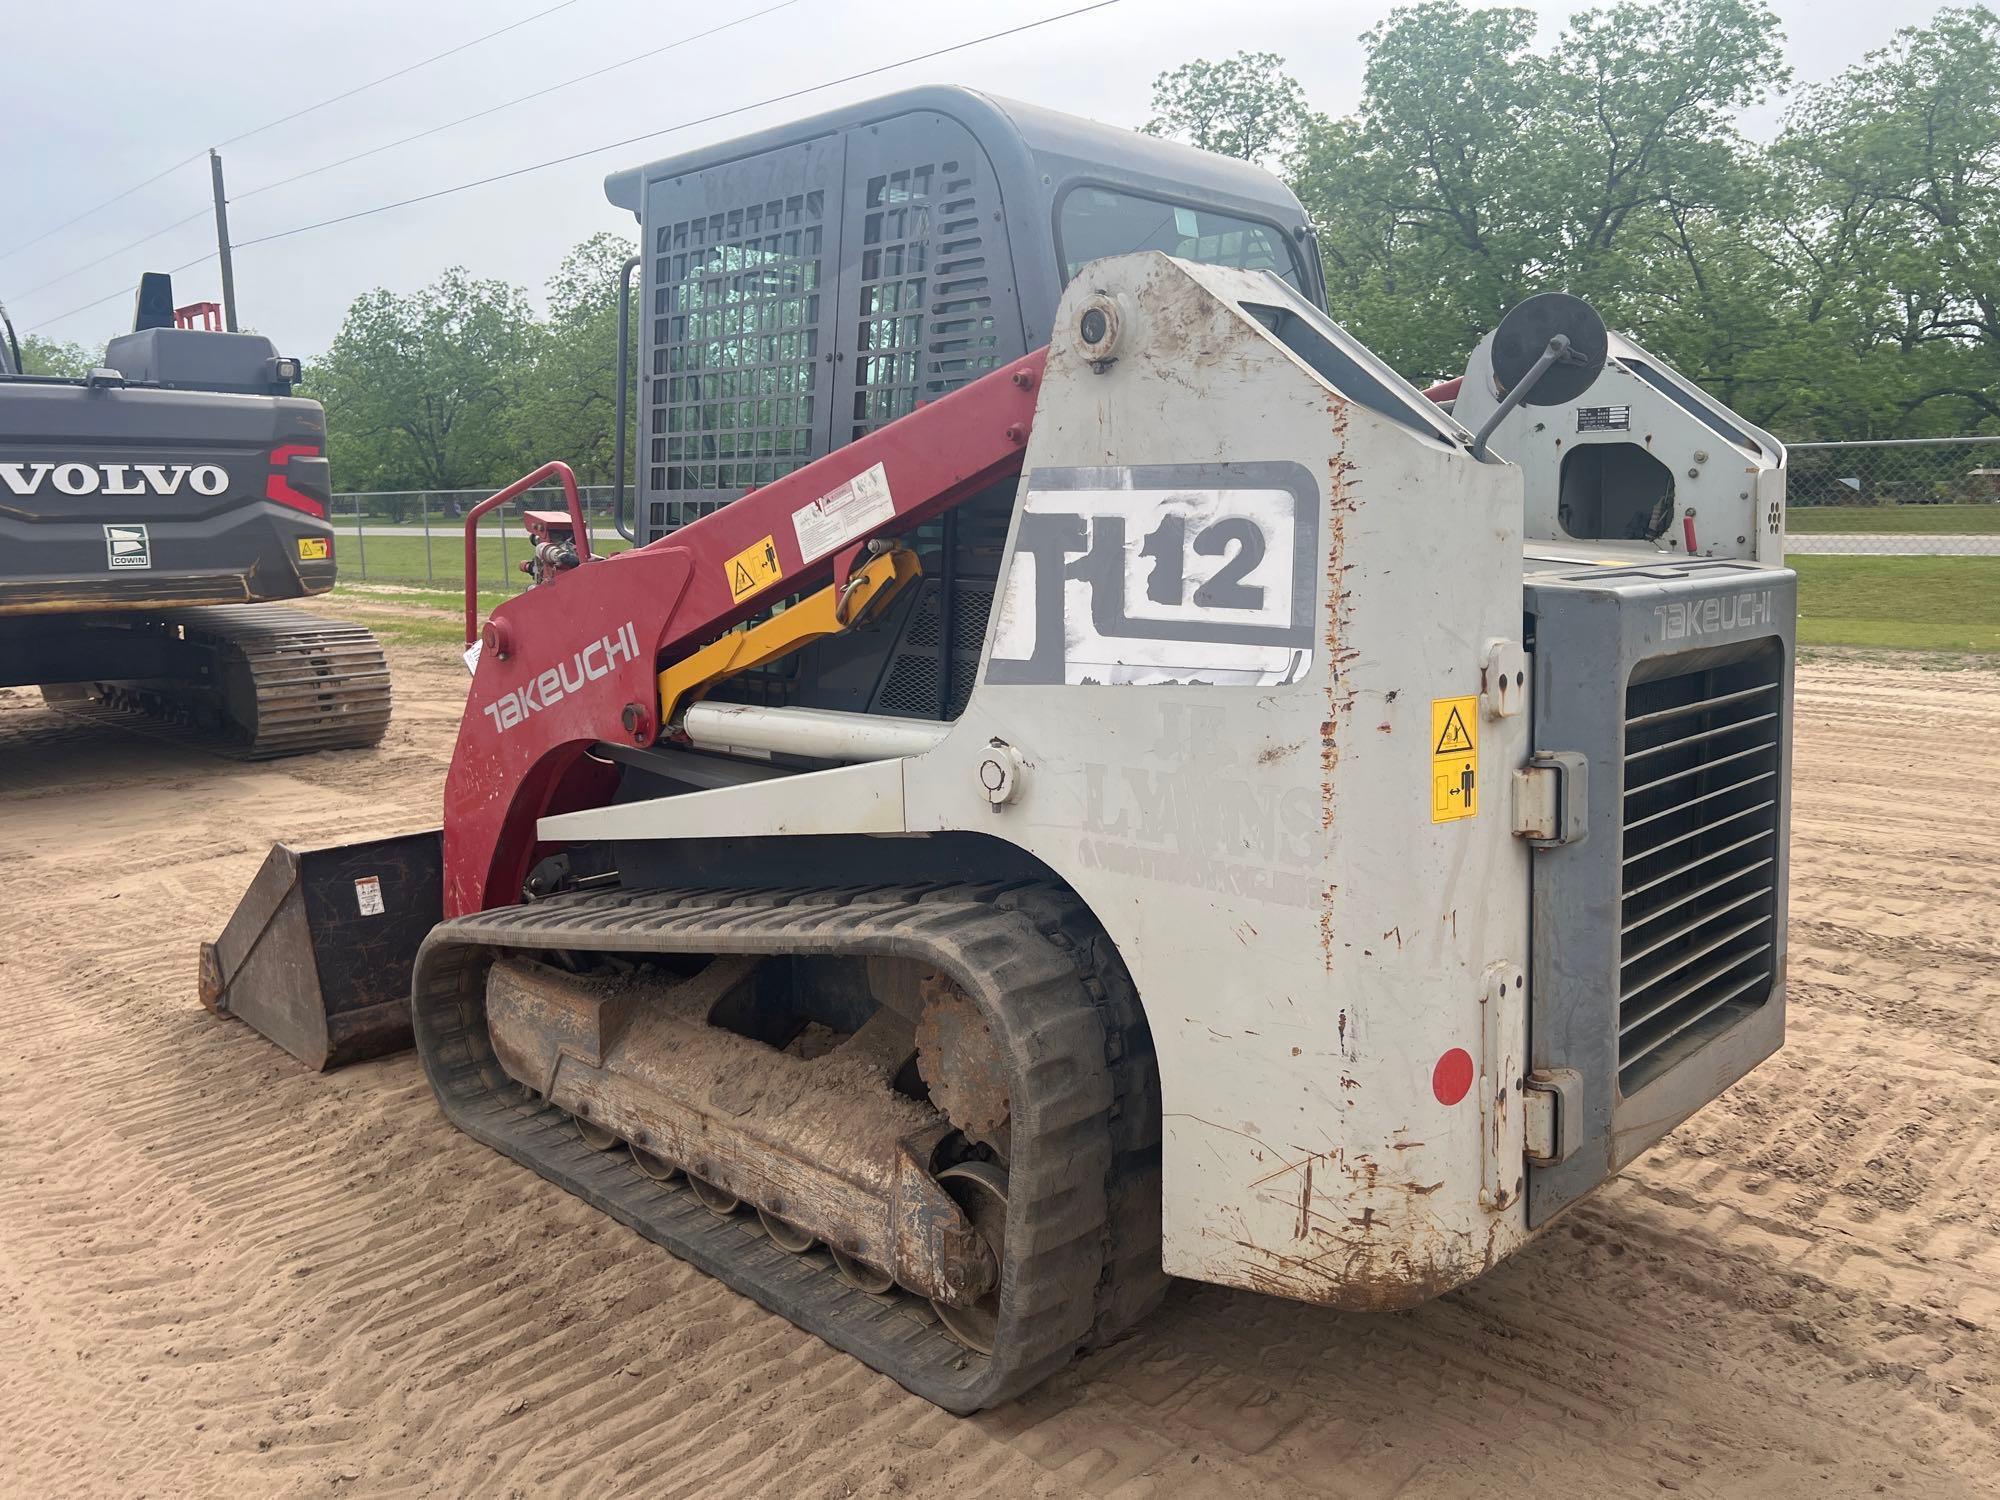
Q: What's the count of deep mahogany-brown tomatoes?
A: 0